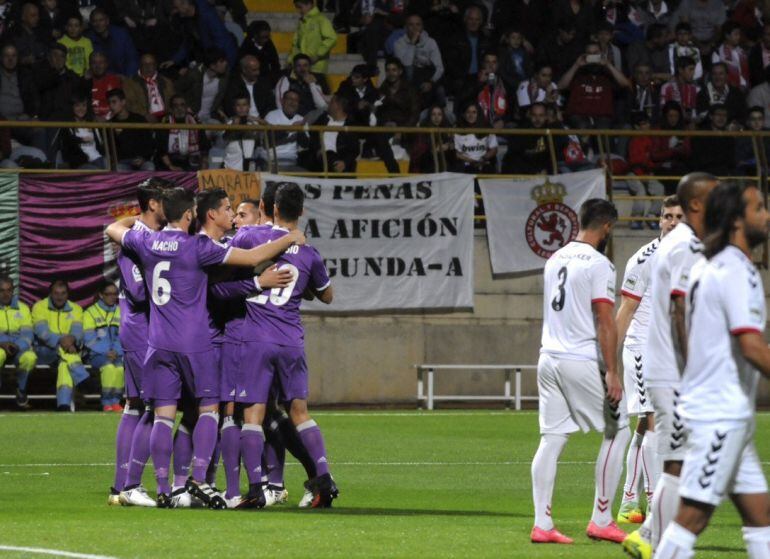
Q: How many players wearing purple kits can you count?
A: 6